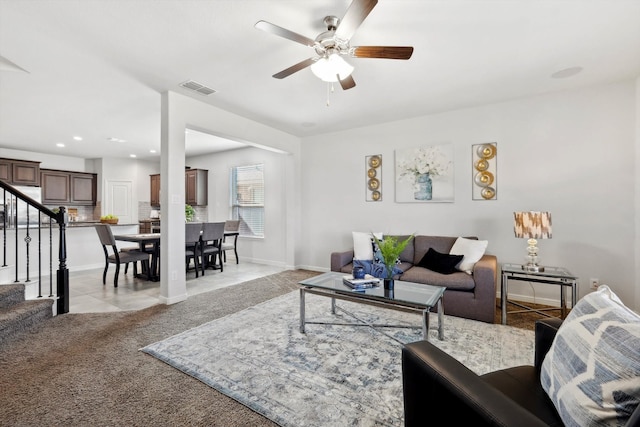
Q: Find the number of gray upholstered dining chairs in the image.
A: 4